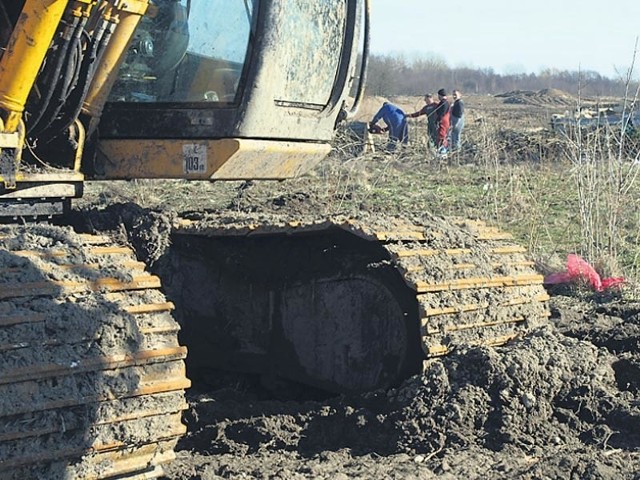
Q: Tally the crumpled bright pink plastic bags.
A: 1